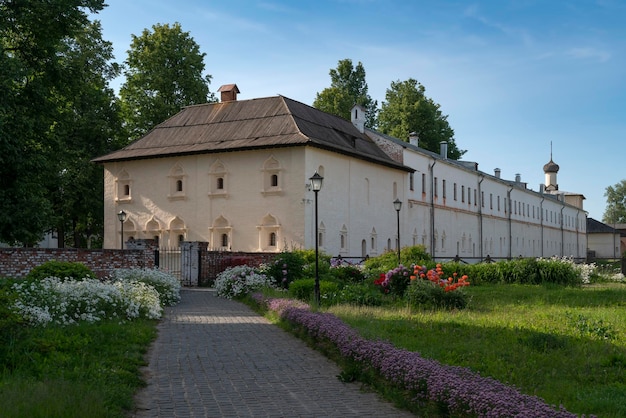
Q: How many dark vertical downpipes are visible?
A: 6